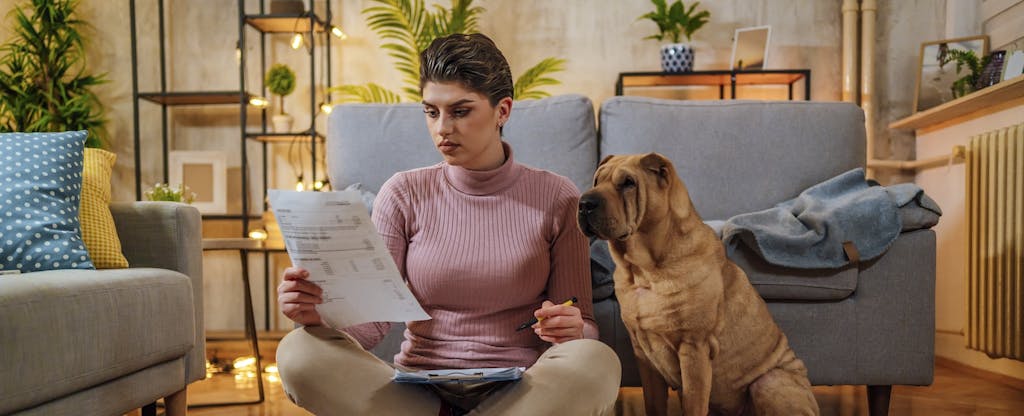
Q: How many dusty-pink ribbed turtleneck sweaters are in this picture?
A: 1